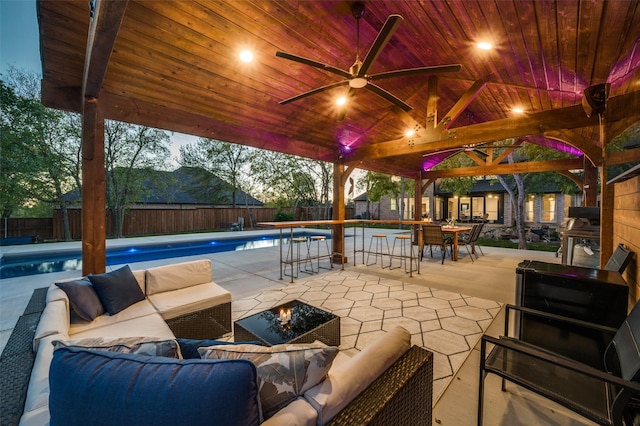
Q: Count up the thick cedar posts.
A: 5